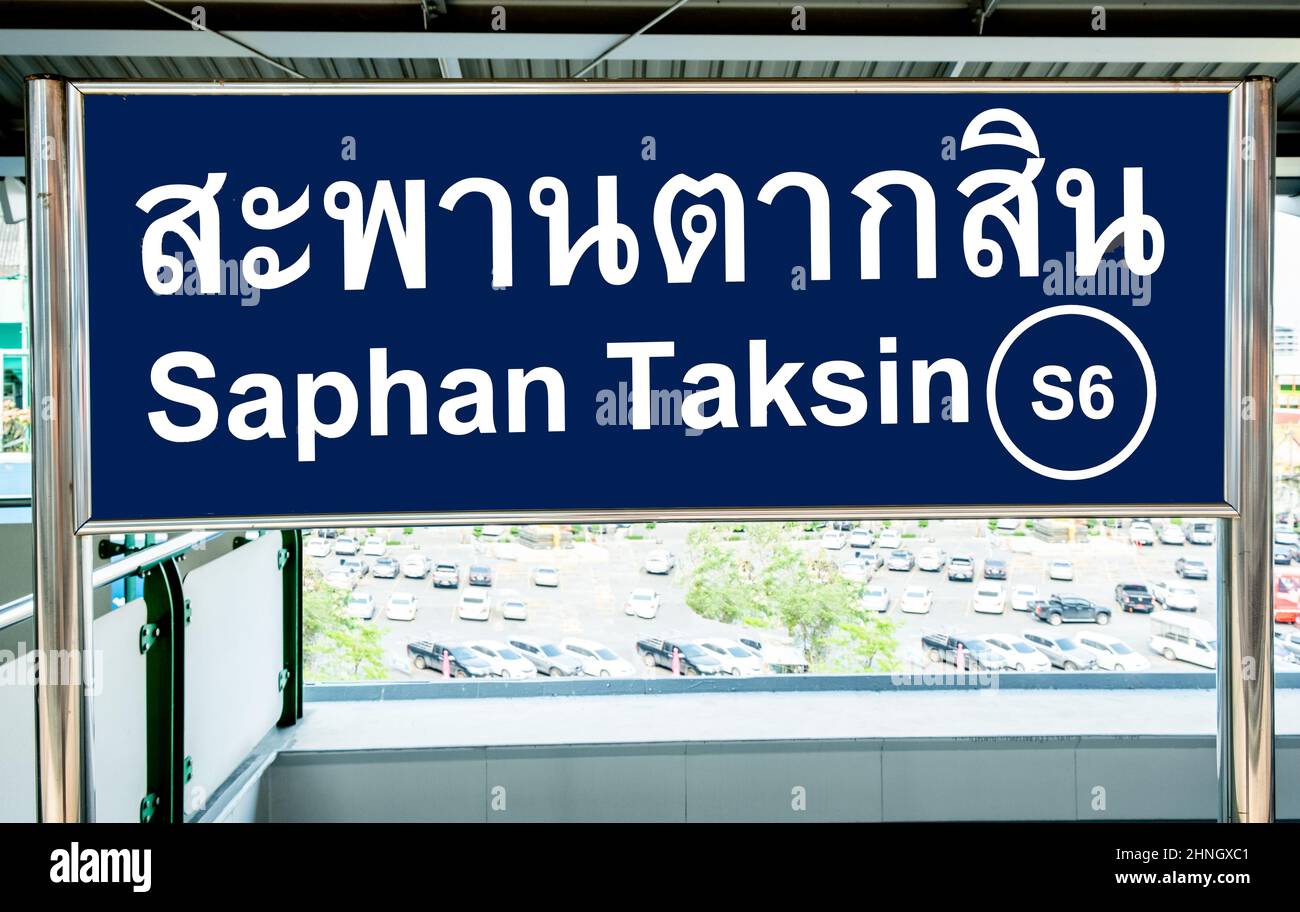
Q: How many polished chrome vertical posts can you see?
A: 2